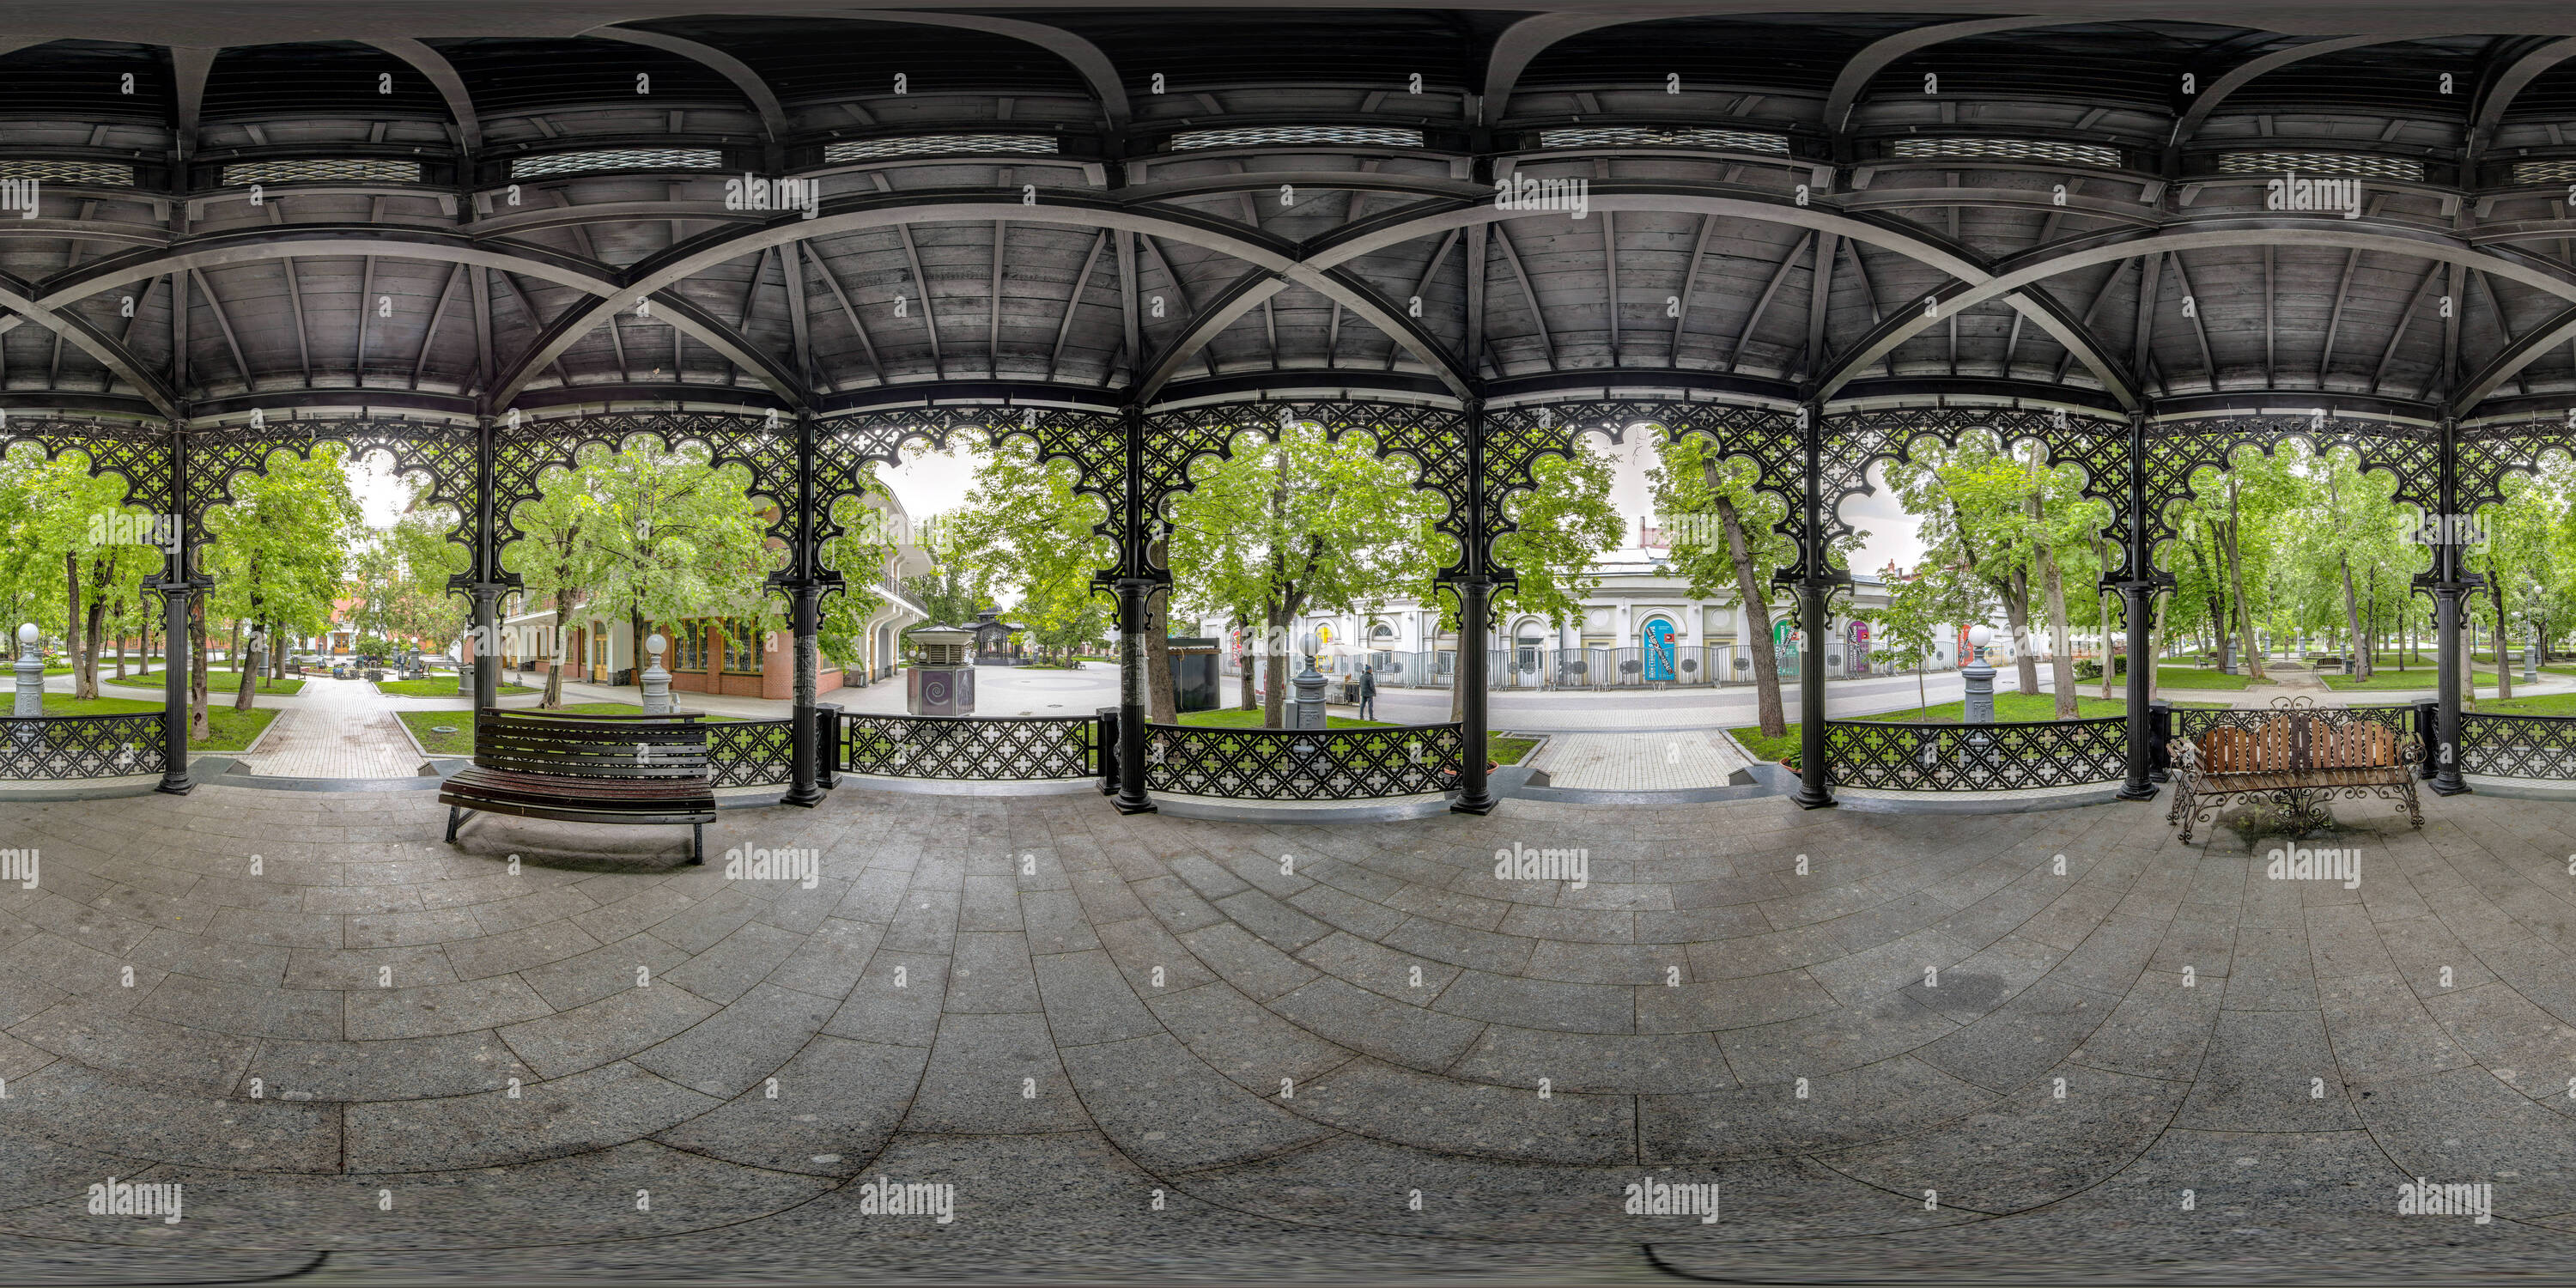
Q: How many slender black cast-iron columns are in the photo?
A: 8